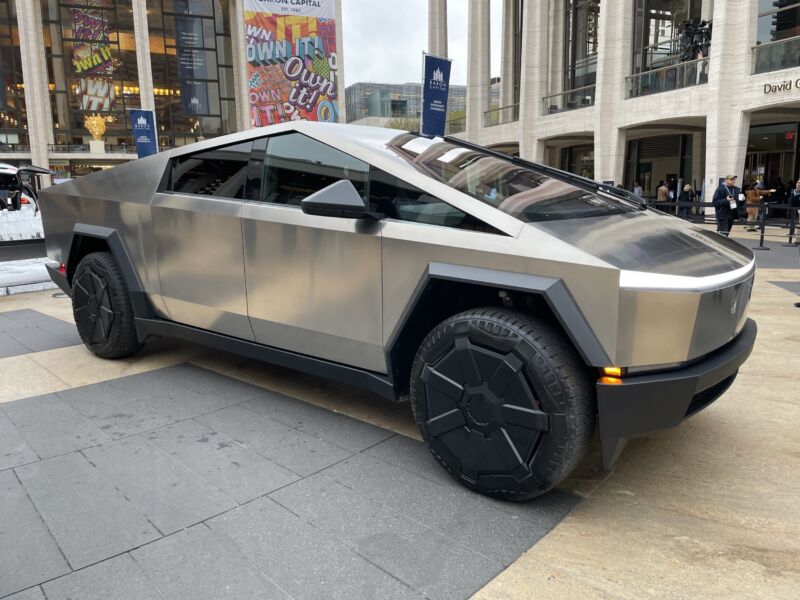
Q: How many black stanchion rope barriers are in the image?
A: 2